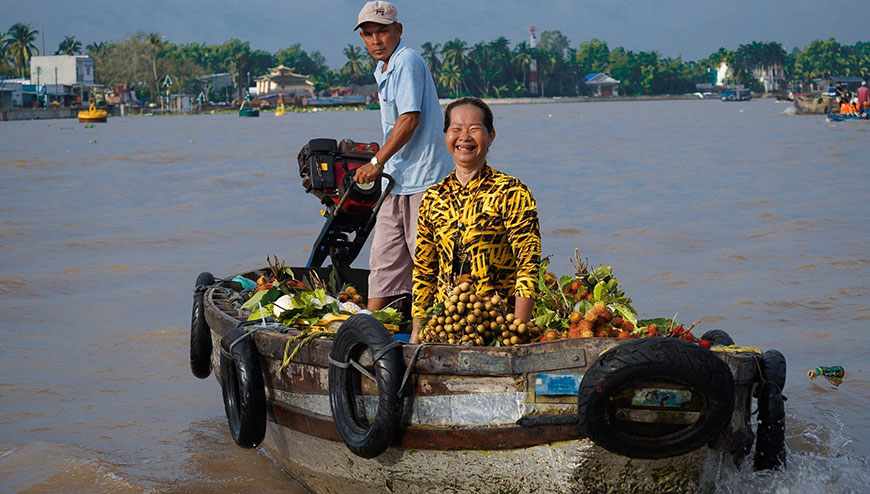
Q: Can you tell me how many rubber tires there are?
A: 6